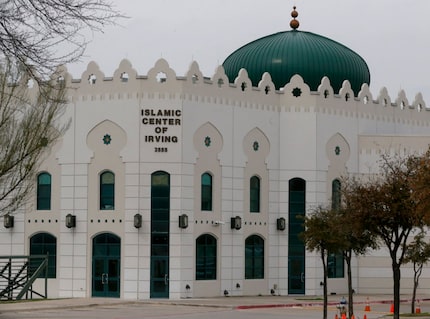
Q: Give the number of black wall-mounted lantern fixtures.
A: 6